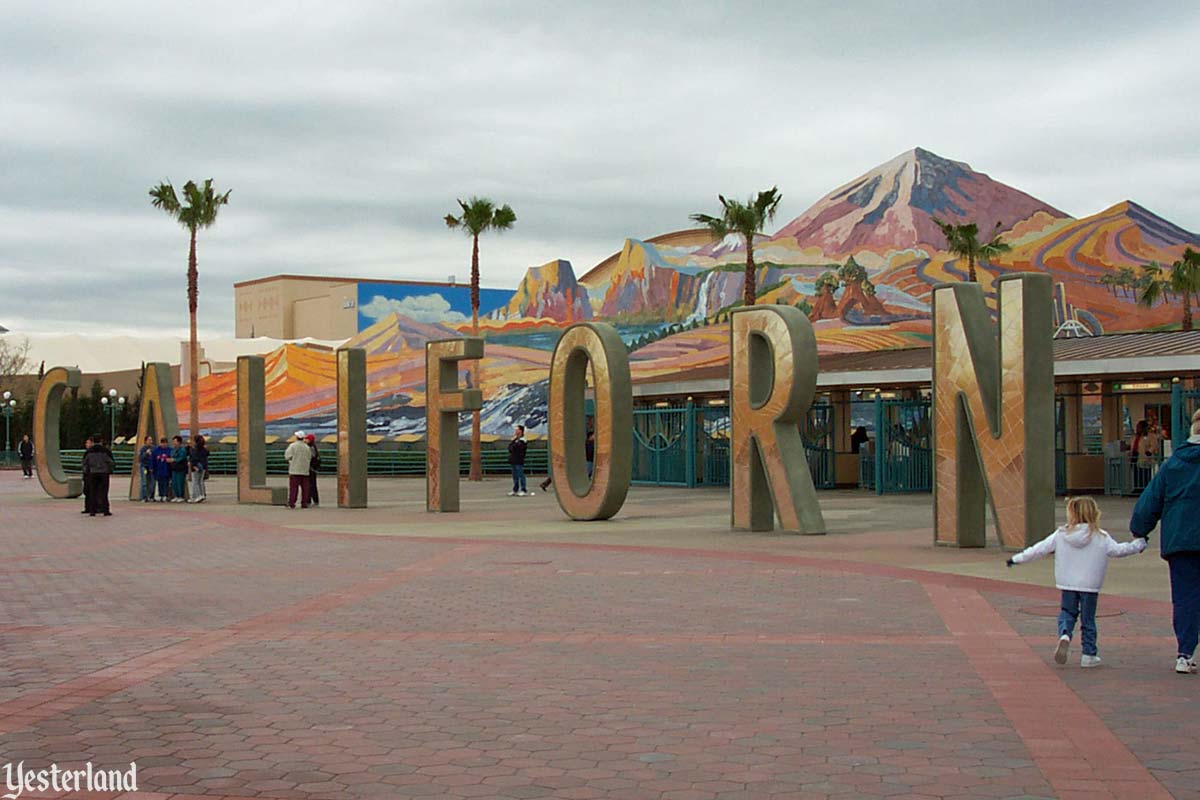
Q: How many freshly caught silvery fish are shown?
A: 0